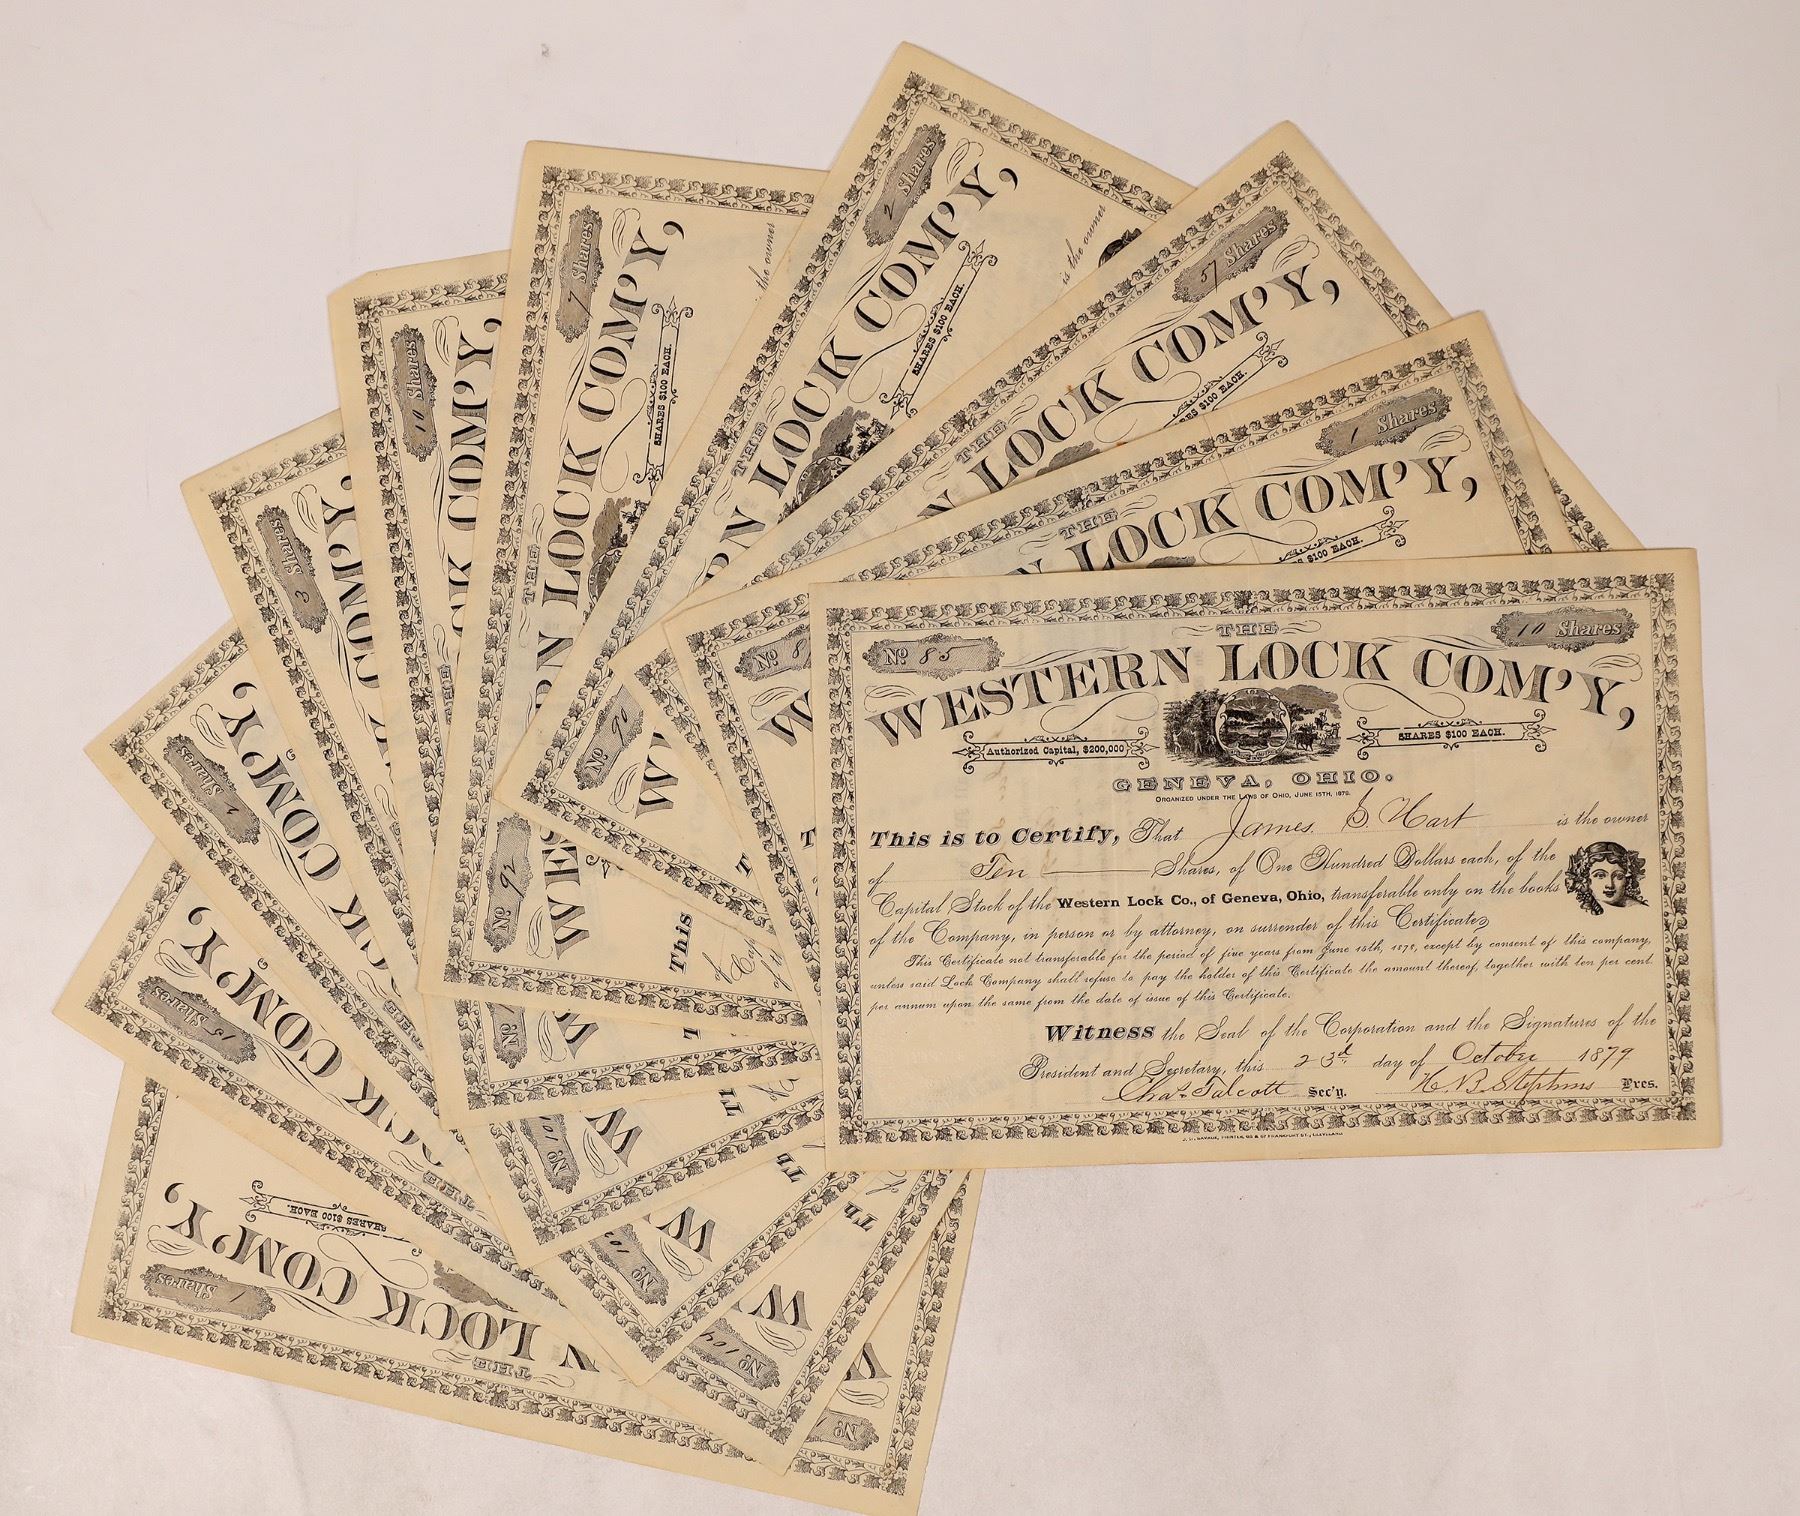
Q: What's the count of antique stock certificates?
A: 10